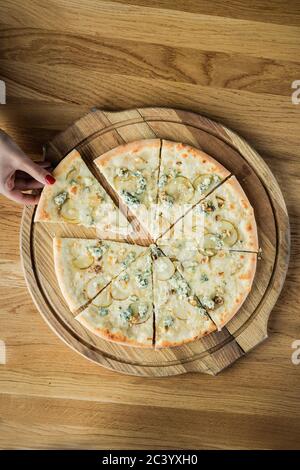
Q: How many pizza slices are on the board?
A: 8